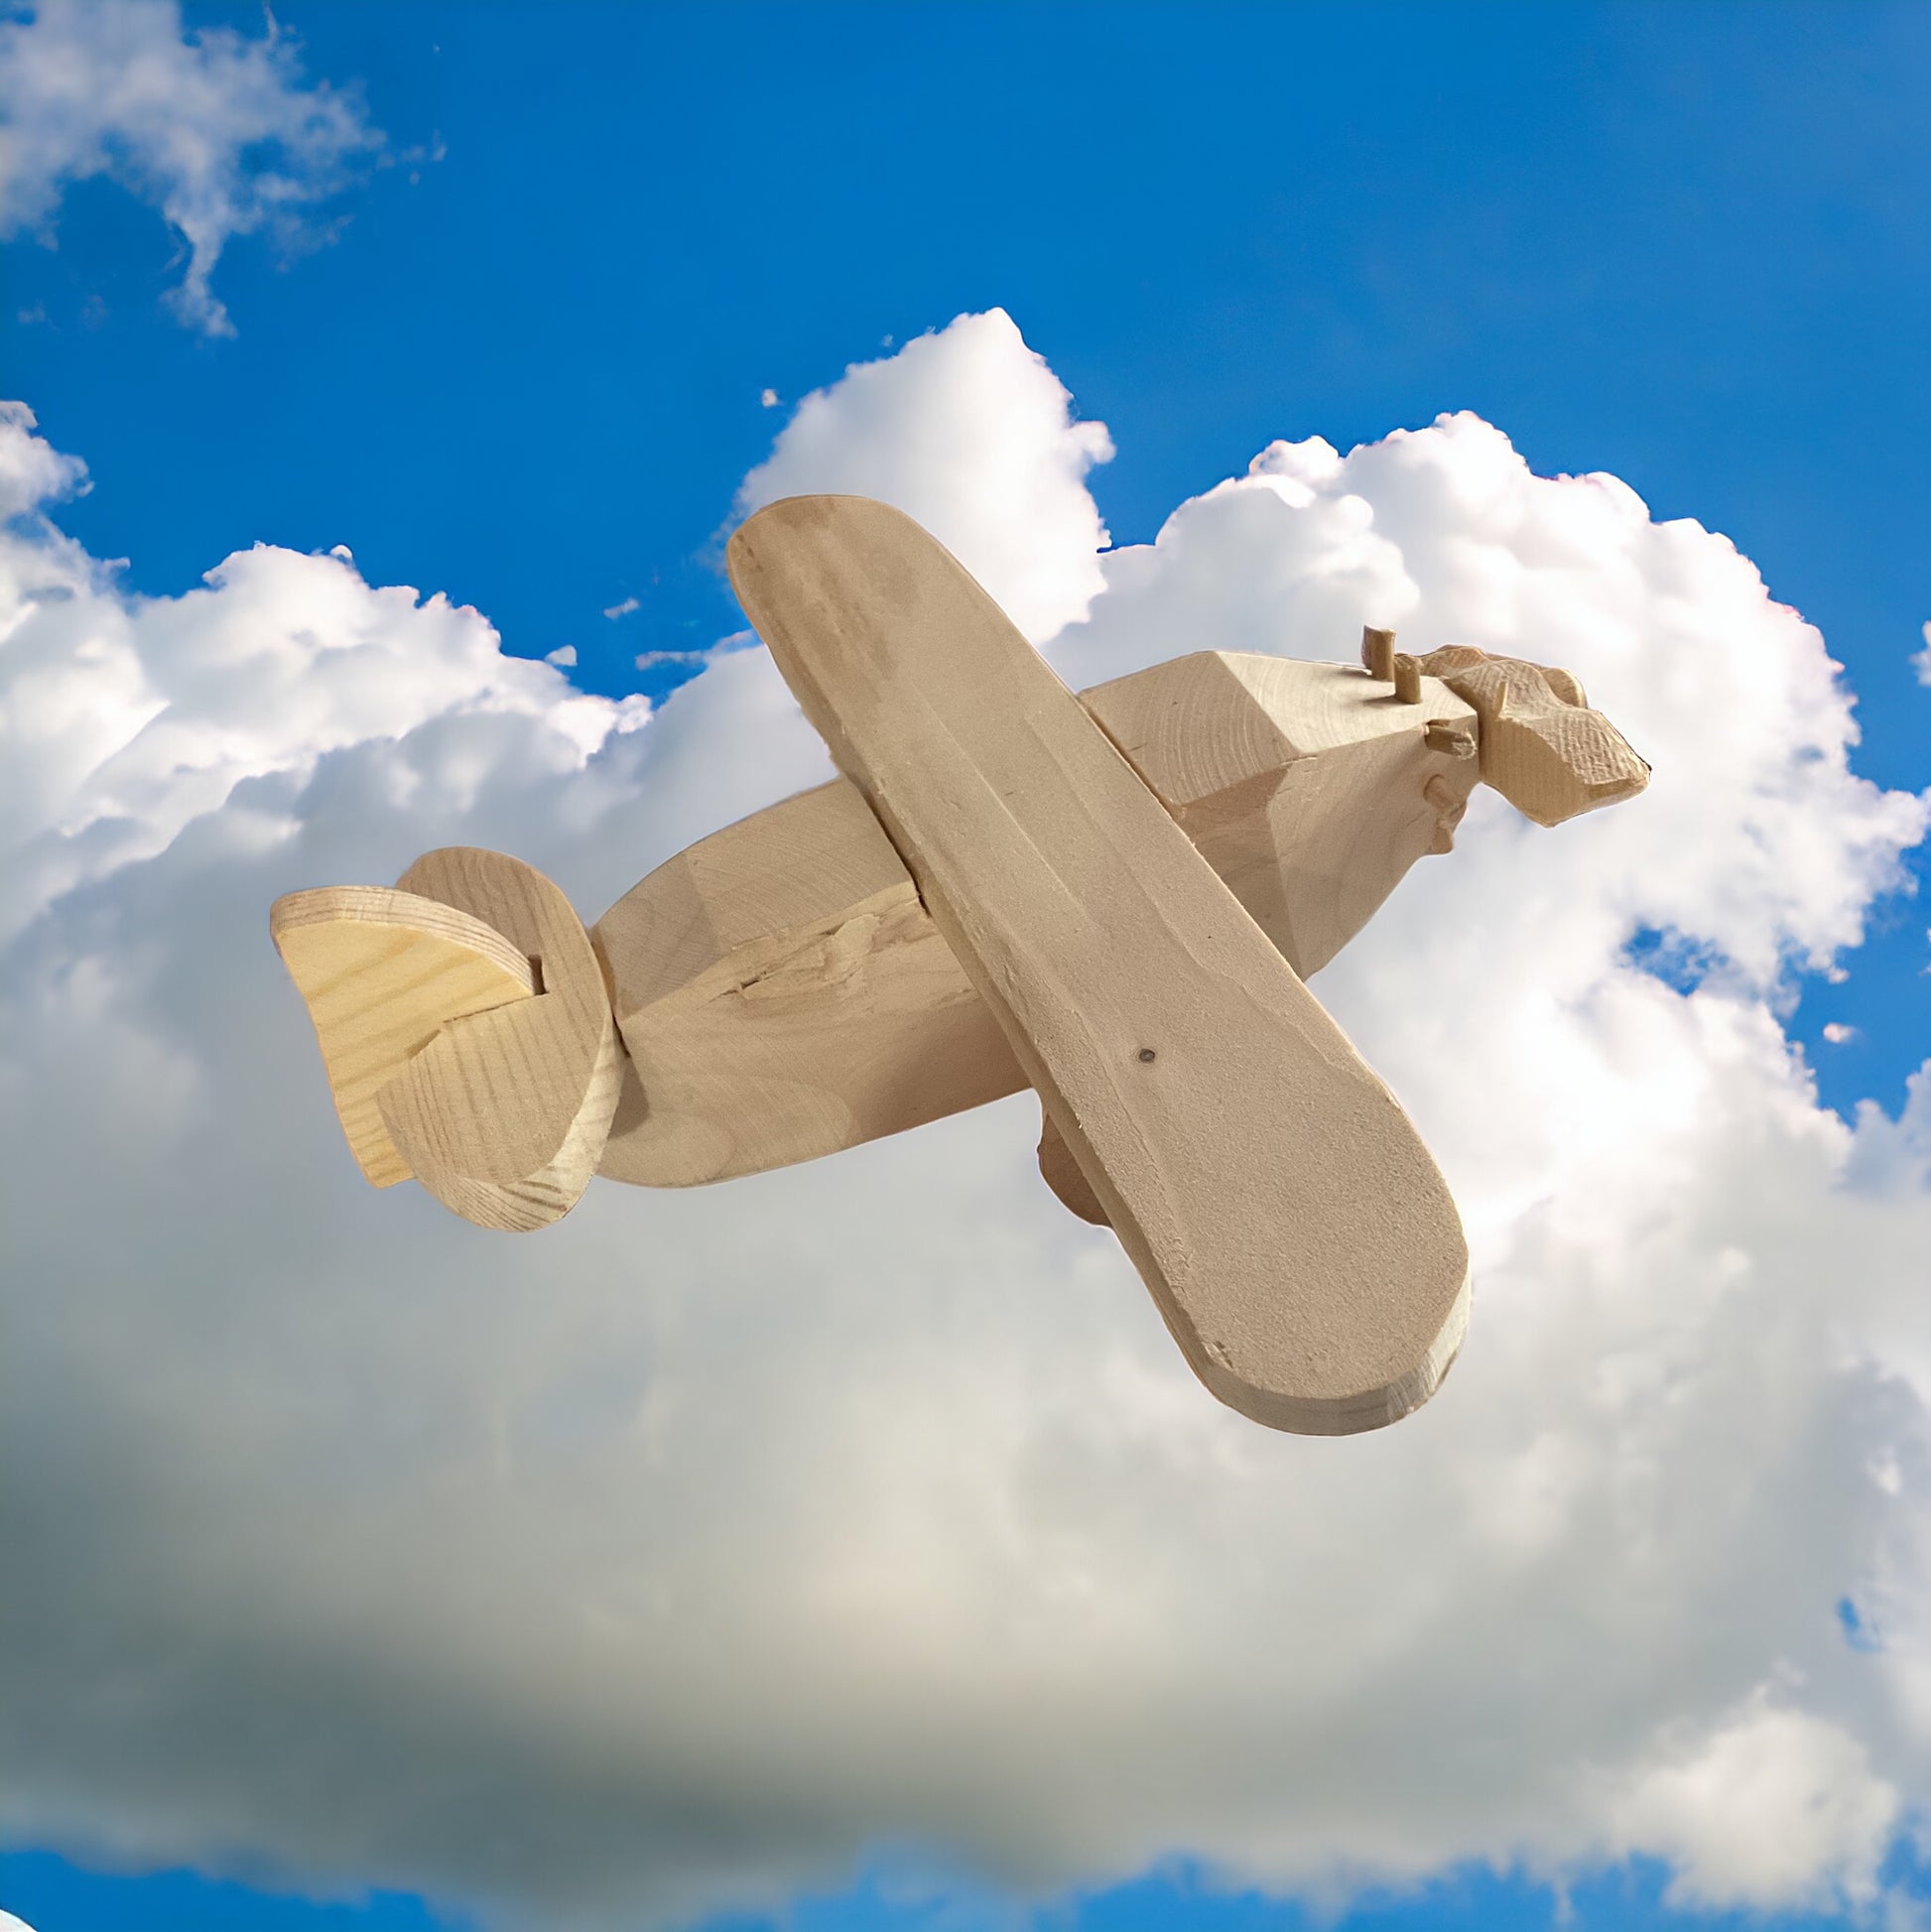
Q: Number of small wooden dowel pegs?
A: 5